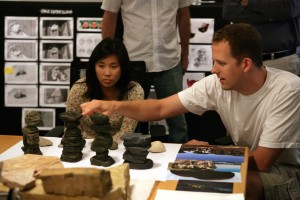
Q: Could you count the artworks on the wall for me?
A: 14